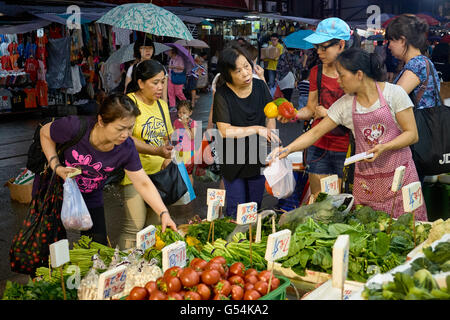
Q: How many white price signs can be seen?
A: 12